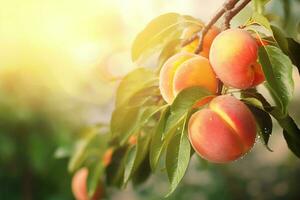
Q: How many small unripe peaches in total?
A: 0